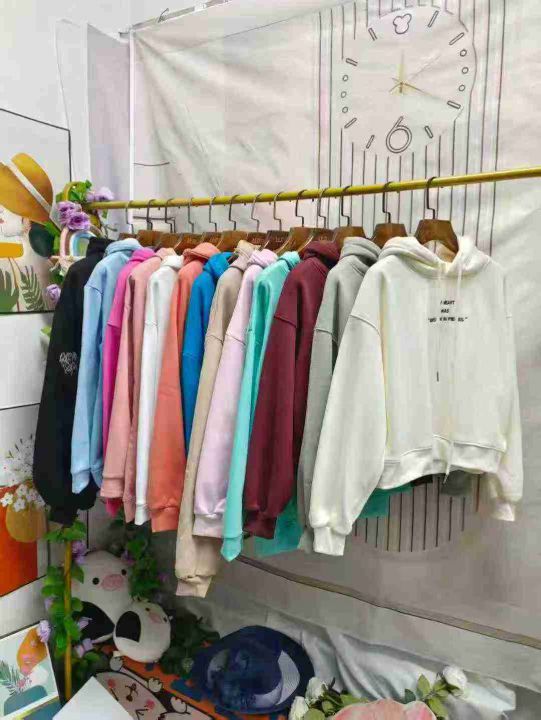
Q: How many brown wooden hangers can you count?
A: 13